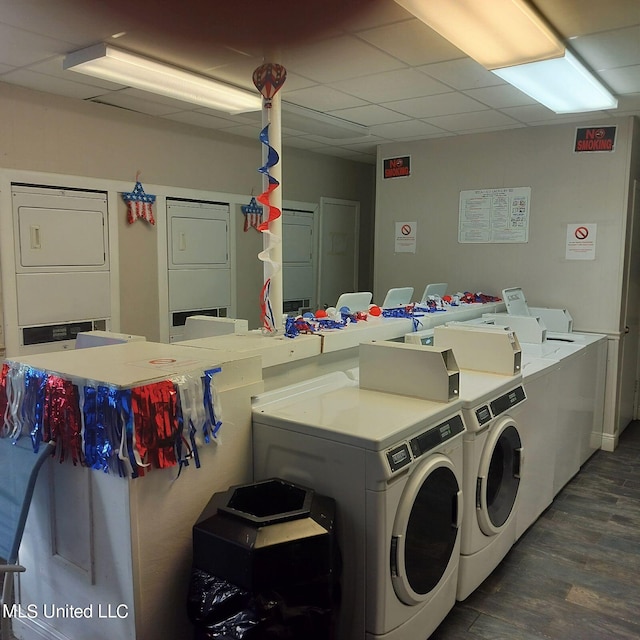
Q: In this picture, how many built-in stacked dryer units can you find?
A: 3